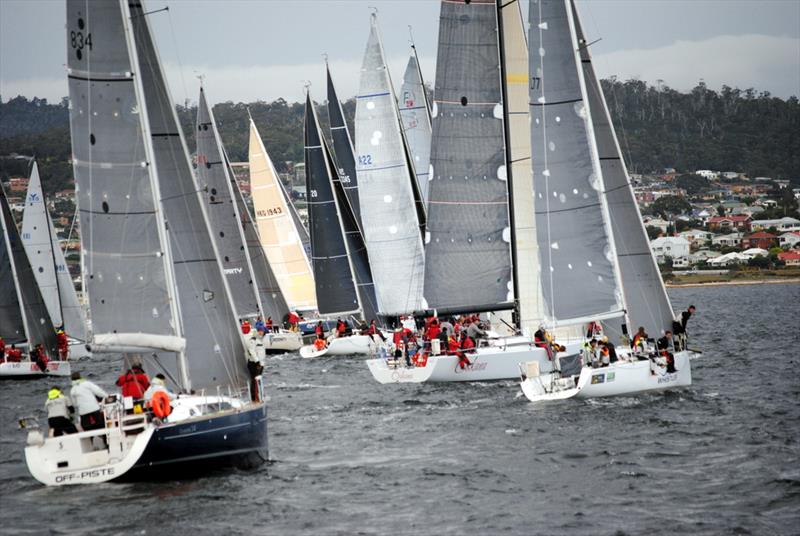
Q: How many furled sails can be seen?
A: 1